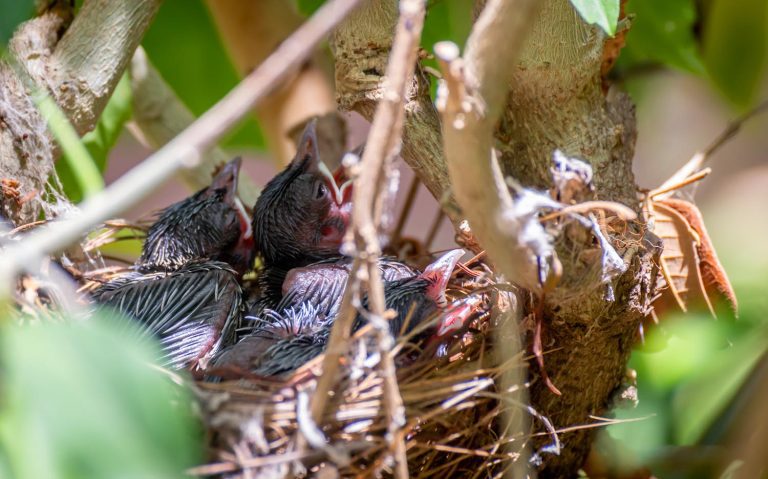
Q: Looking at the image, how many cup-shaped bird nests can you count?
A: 1